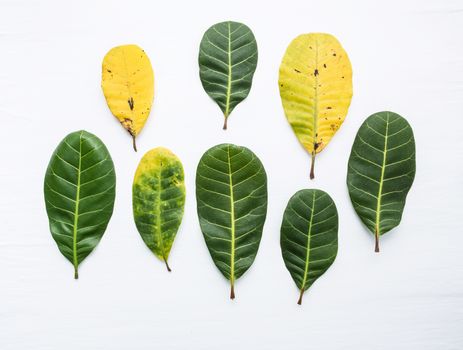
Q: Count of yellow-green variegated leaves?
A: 1